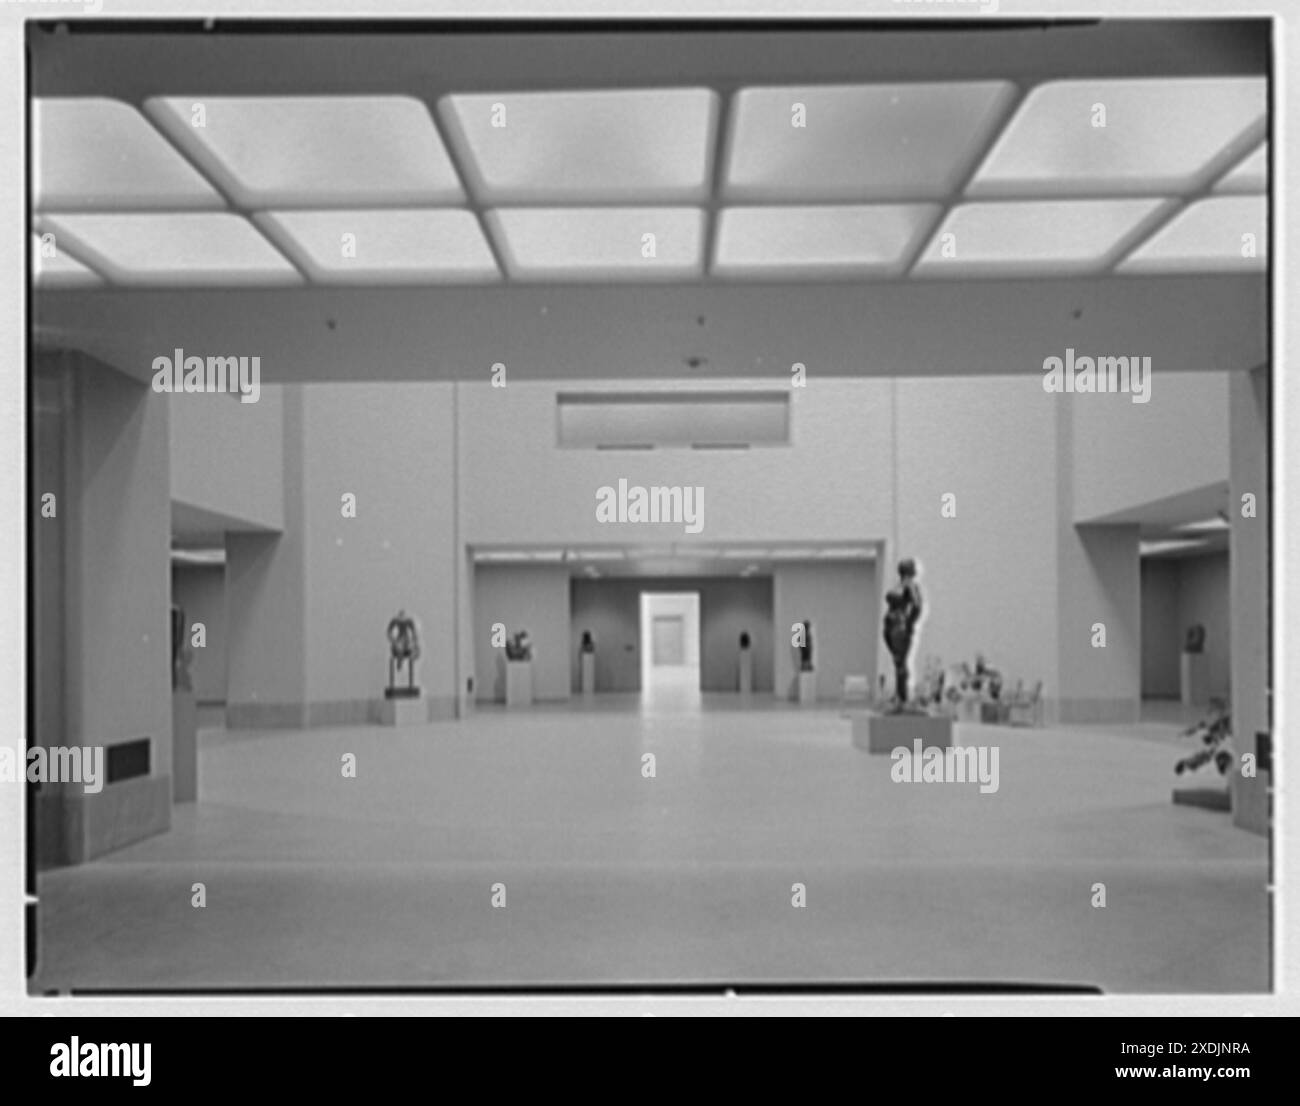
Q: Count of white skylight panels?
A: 13